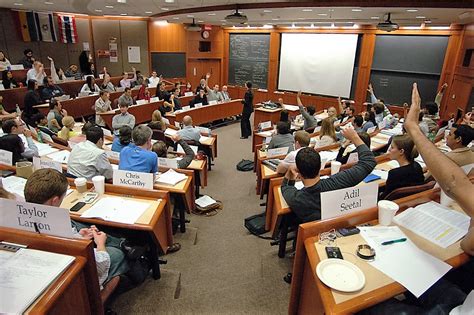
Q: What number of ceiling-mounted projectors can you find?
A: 3